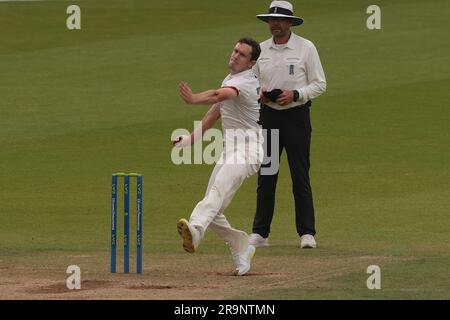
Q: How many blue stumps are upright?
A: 3